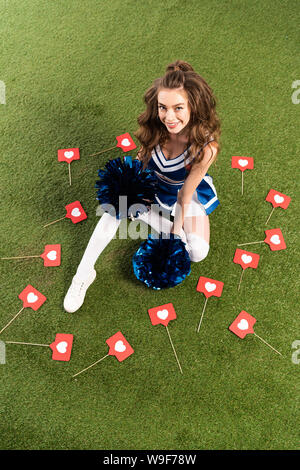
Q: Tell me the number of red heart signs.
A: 14